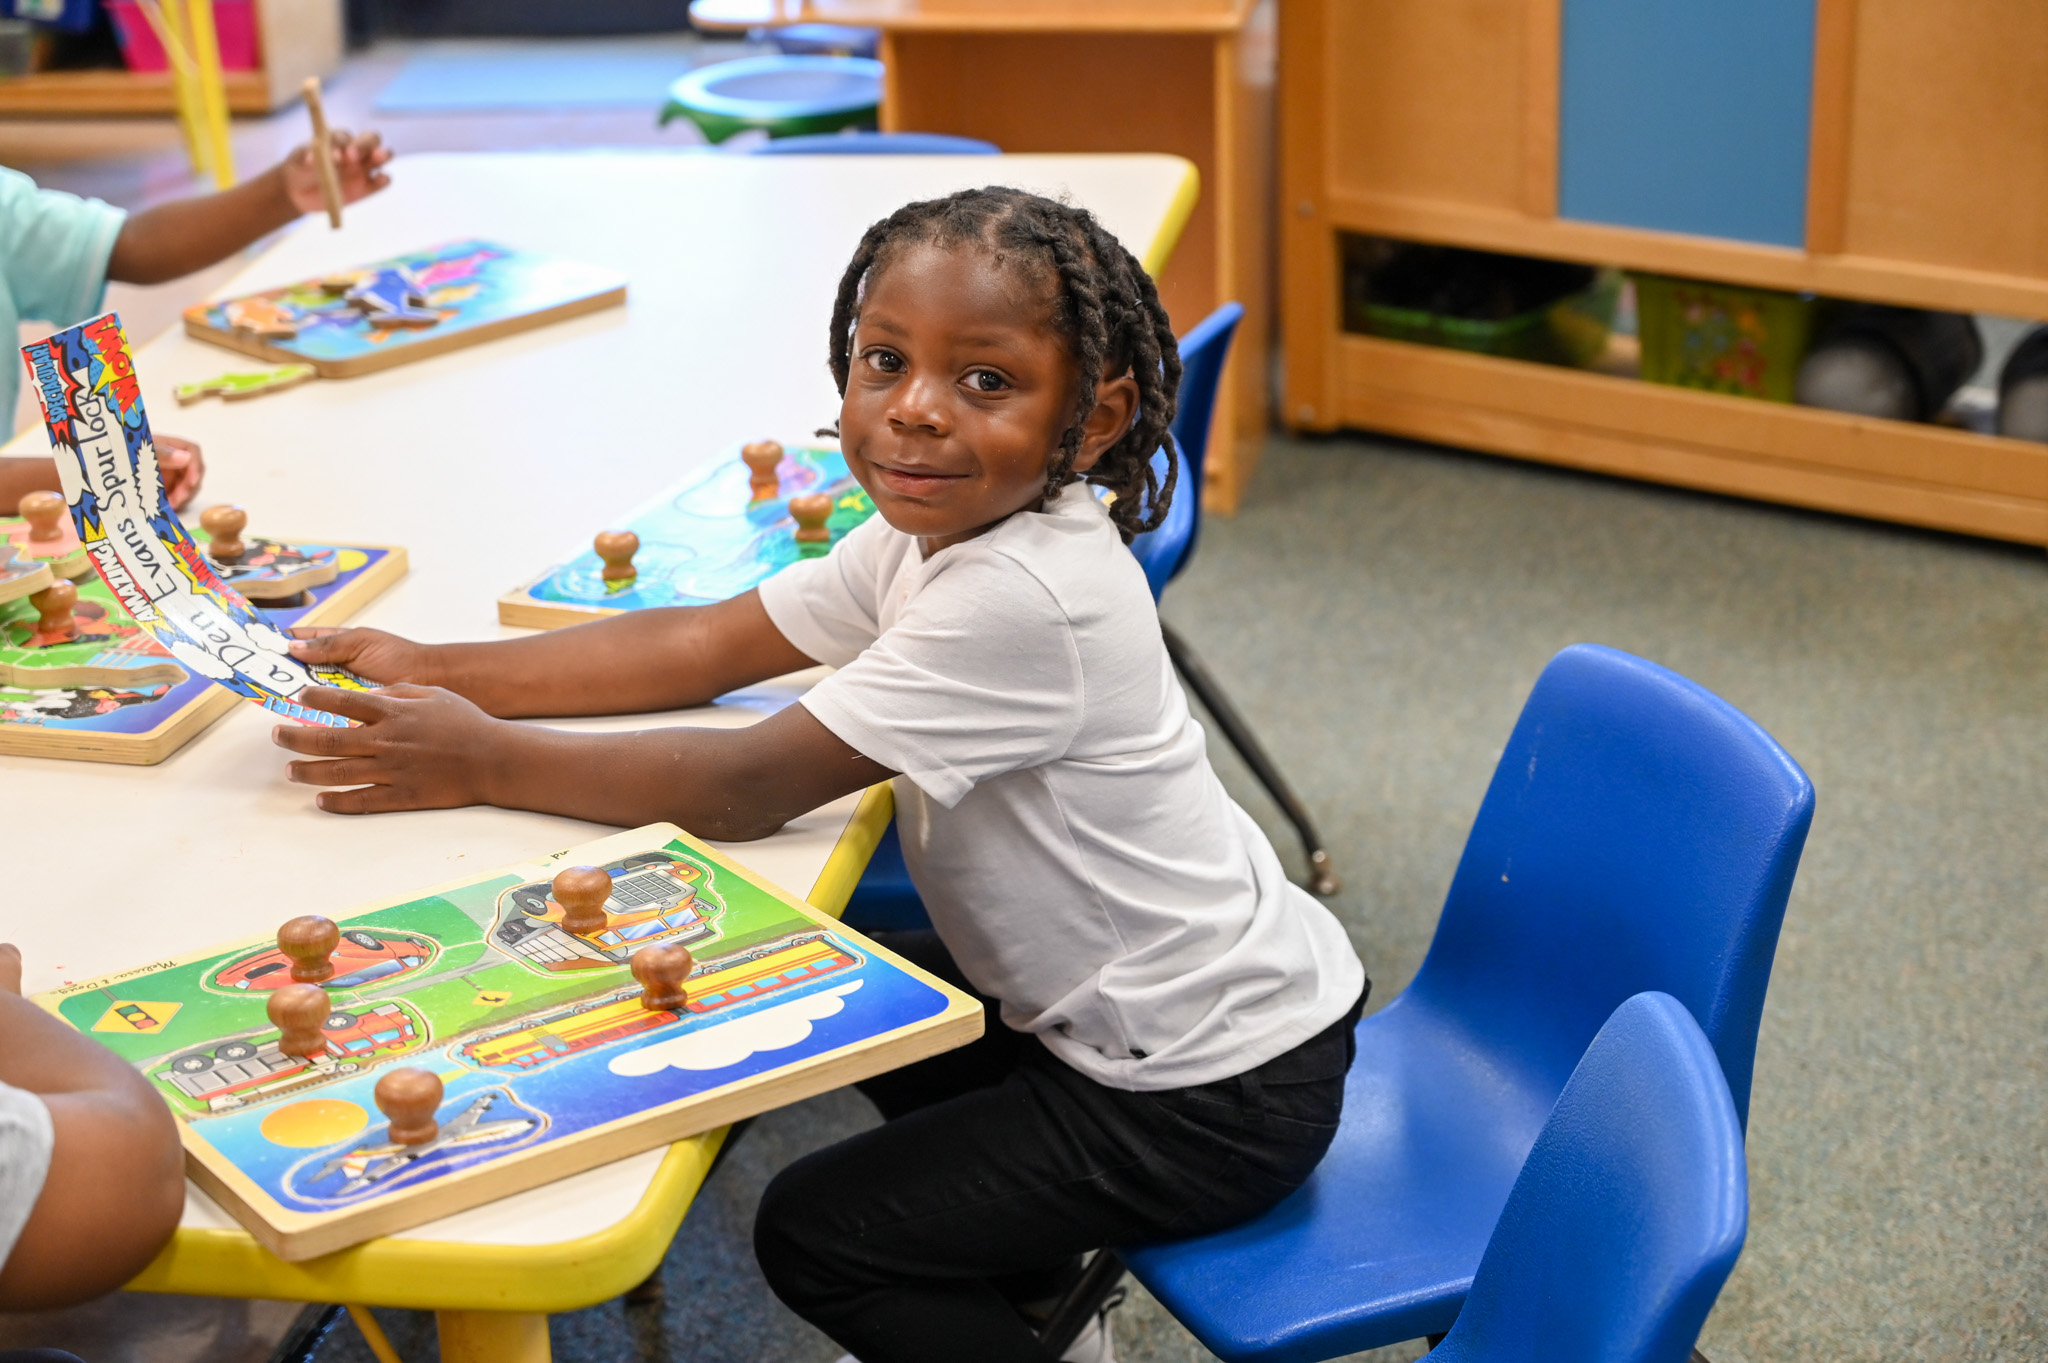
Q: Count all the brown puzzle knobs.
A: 11